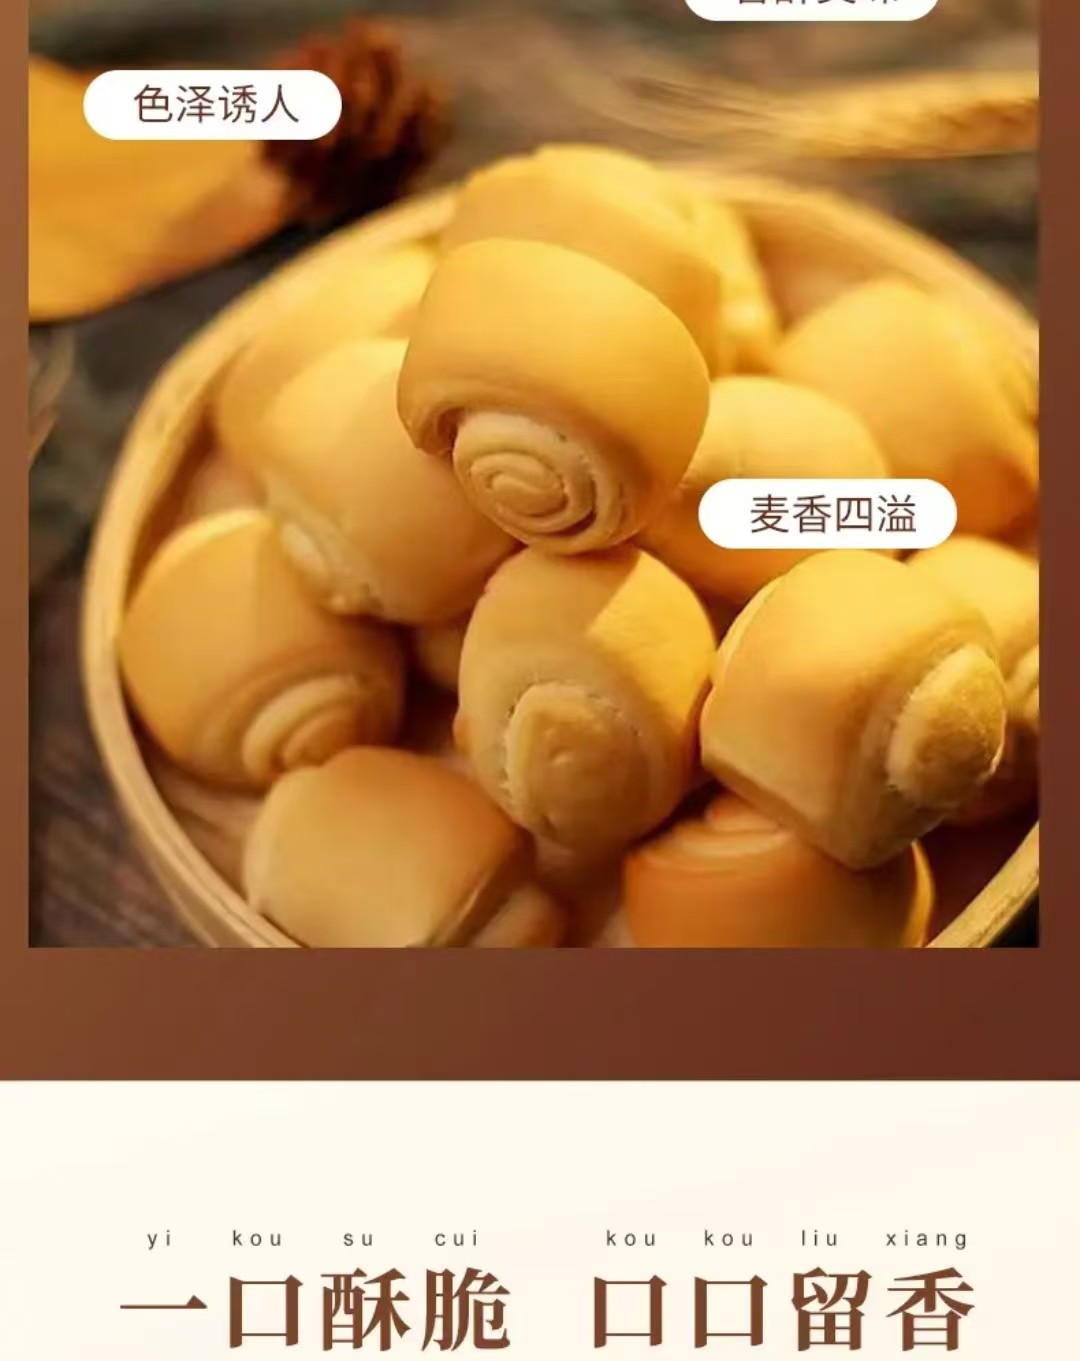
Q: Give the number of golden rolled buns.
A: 12